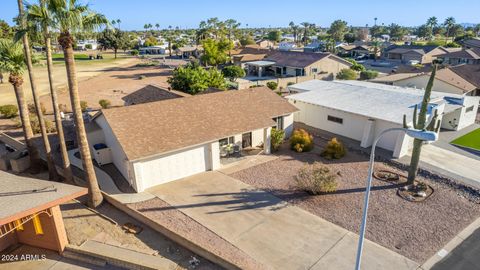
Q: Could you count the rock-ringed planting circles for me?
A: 2